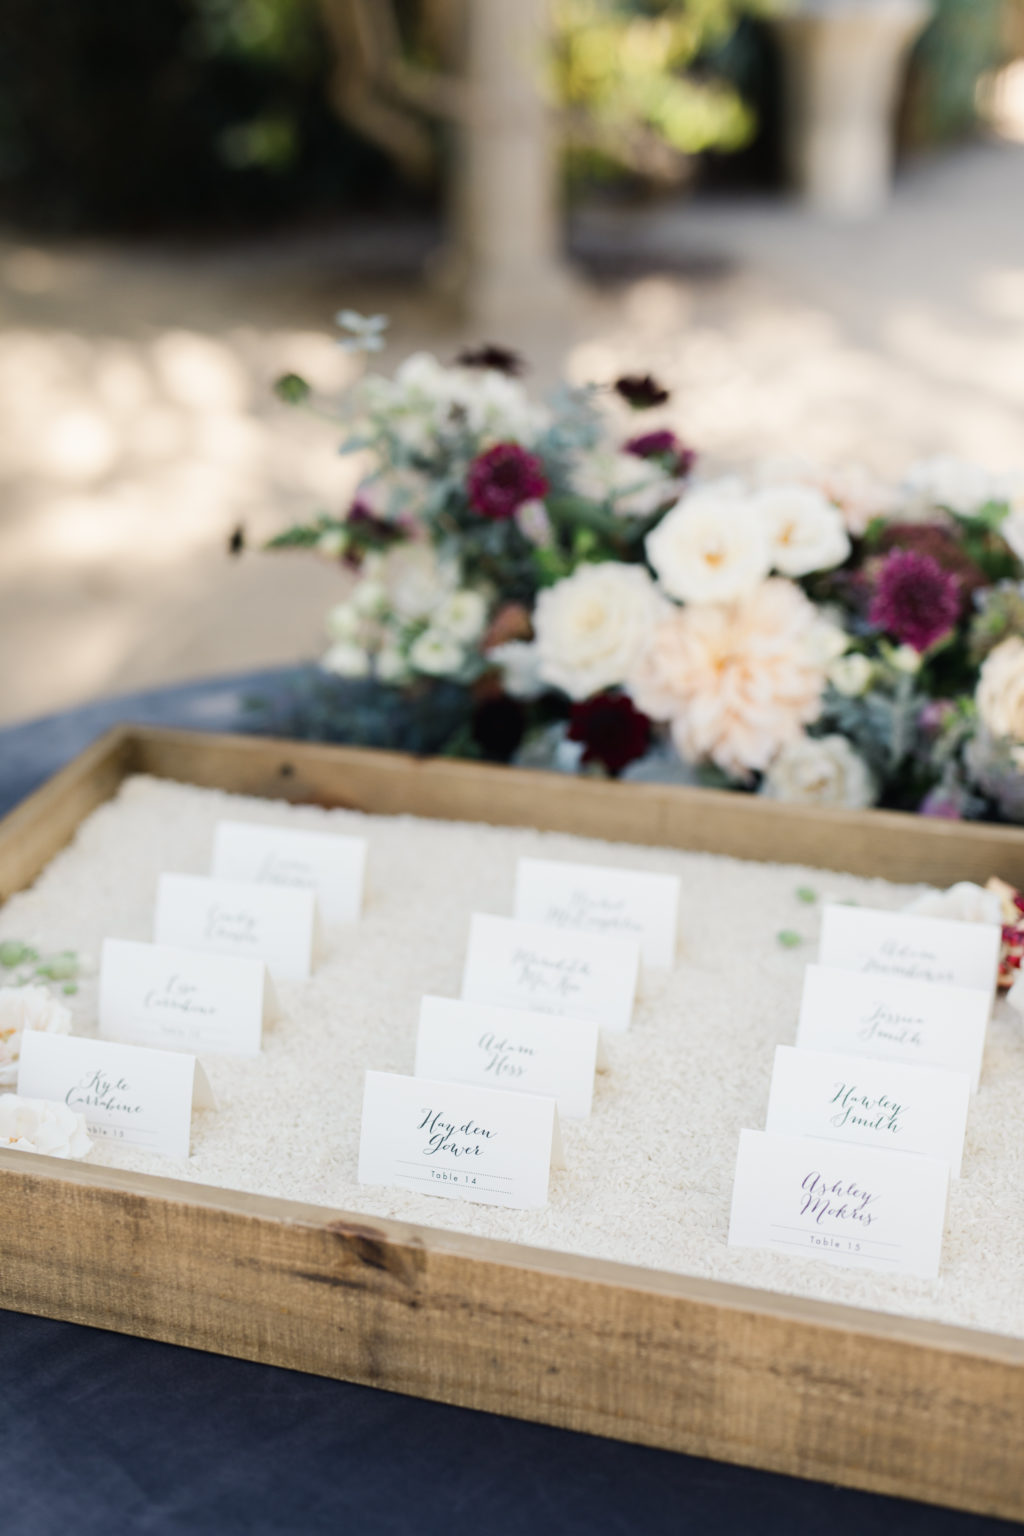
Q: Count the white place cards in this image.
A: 12